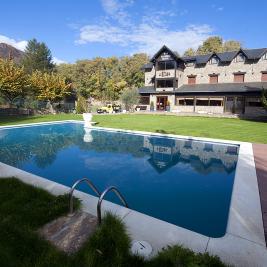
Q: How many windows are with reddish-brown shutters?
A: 4